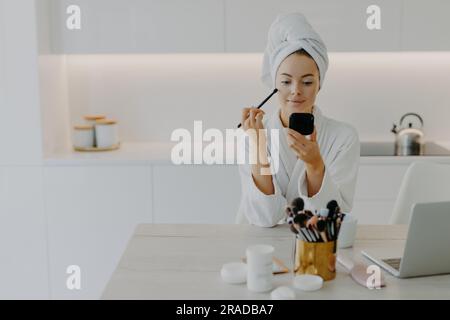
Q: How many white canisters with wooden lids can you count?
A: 3